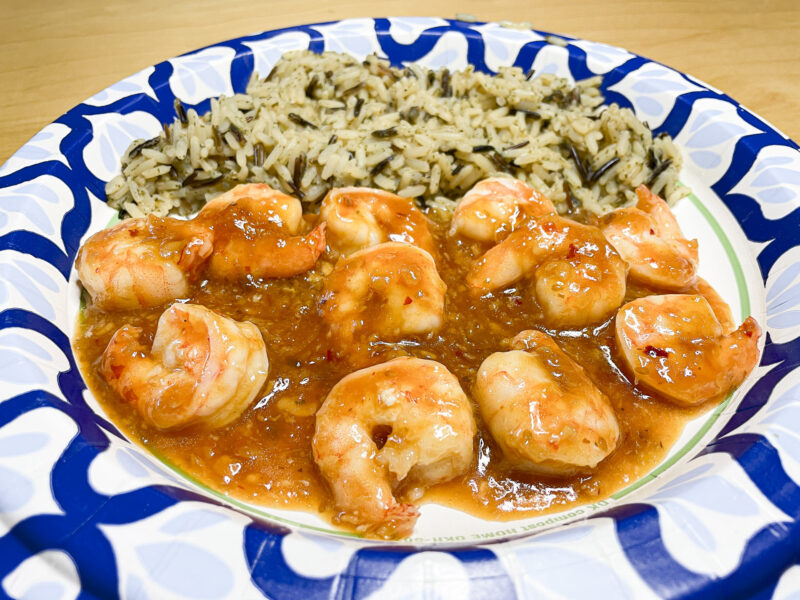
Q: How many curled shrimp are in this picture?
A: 11